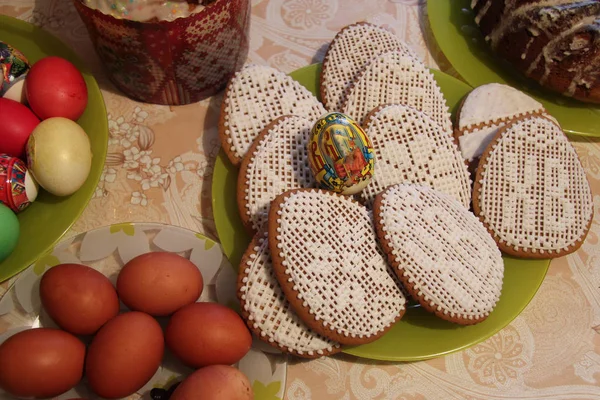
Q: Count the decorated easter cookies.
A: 10